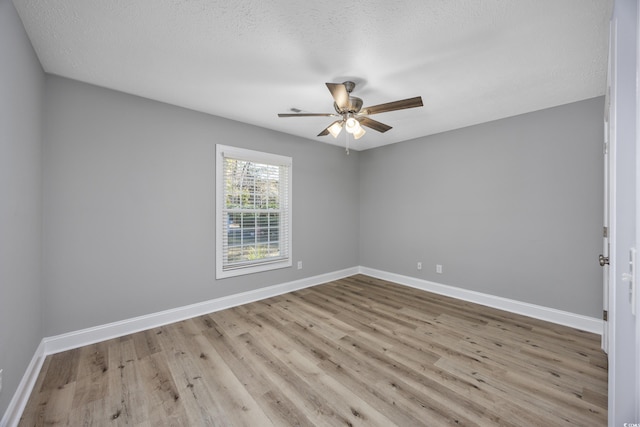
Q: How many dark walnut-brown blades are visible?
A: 5